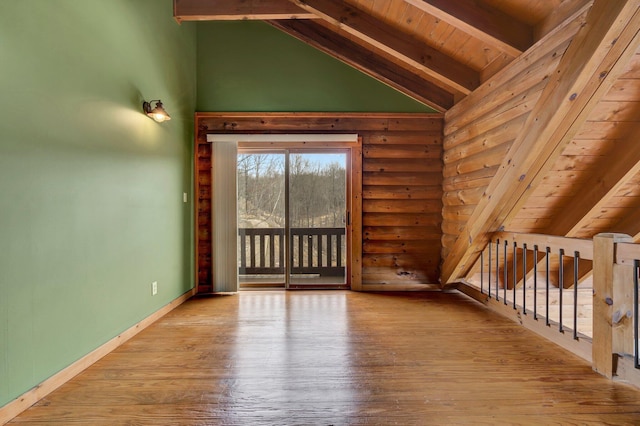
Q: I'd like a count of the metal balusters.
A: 11